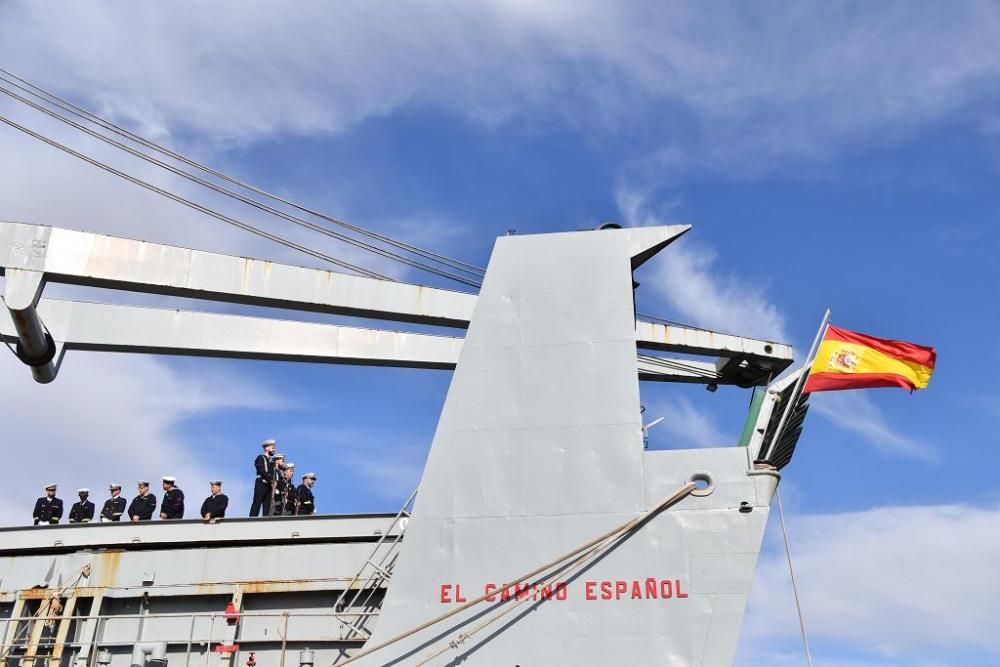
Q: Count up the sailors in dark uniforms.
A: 10